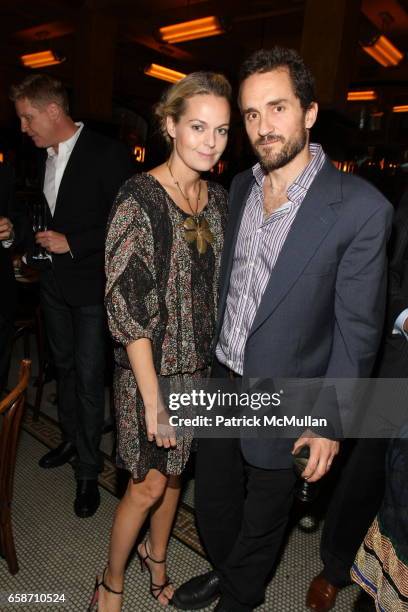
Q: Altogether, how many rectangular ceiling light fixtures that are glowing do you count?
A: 6